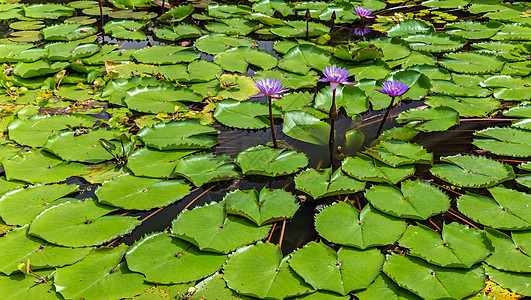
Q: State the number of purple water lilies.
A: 4